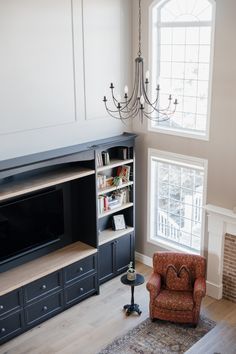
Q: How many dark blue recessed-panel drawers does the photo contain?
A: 6